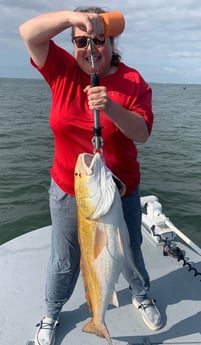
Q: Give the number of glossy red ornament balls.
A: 0